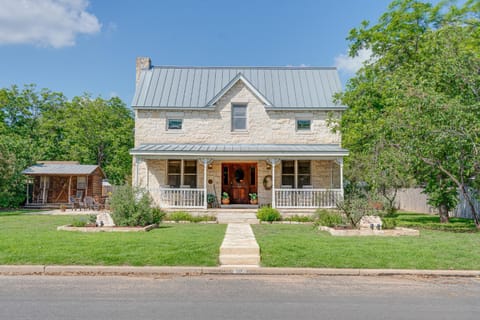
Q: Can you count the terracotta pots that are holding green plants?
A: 2